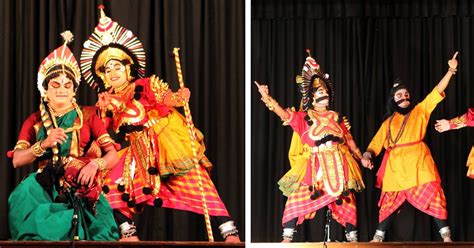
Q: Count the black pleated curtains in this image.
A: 2